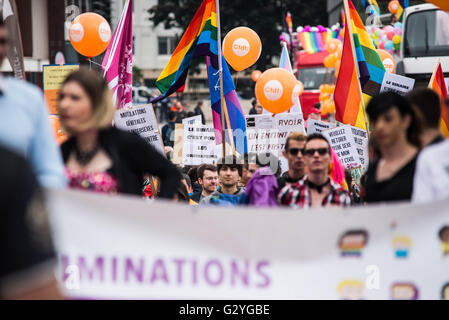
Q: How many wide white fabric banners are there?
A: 1